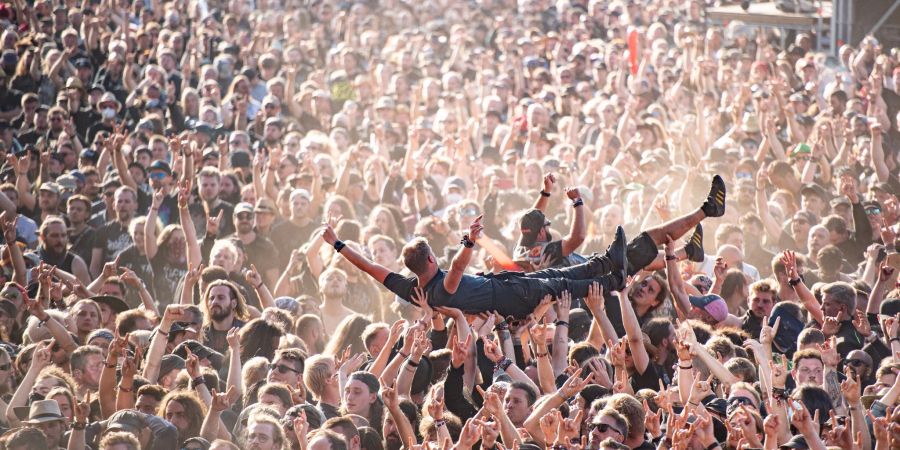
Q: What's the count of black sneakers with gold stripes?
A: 2